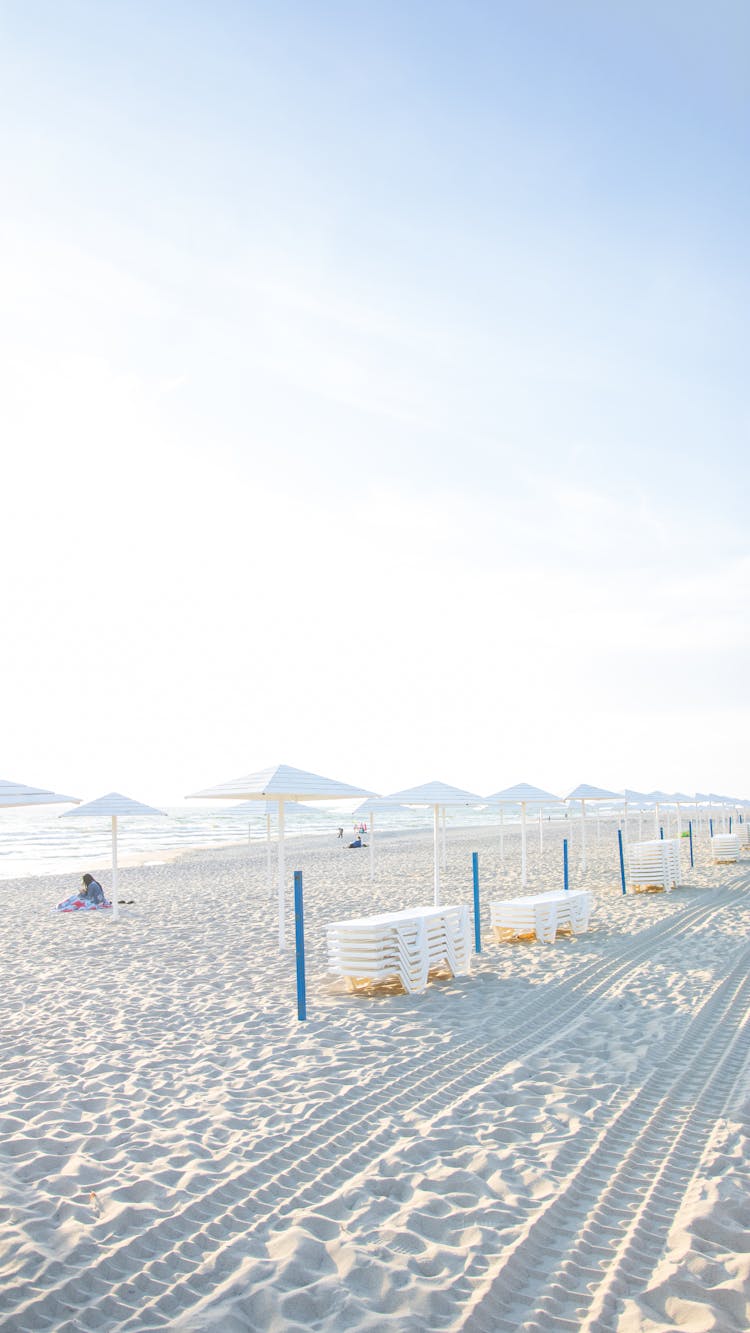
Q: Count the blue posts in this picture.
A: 9